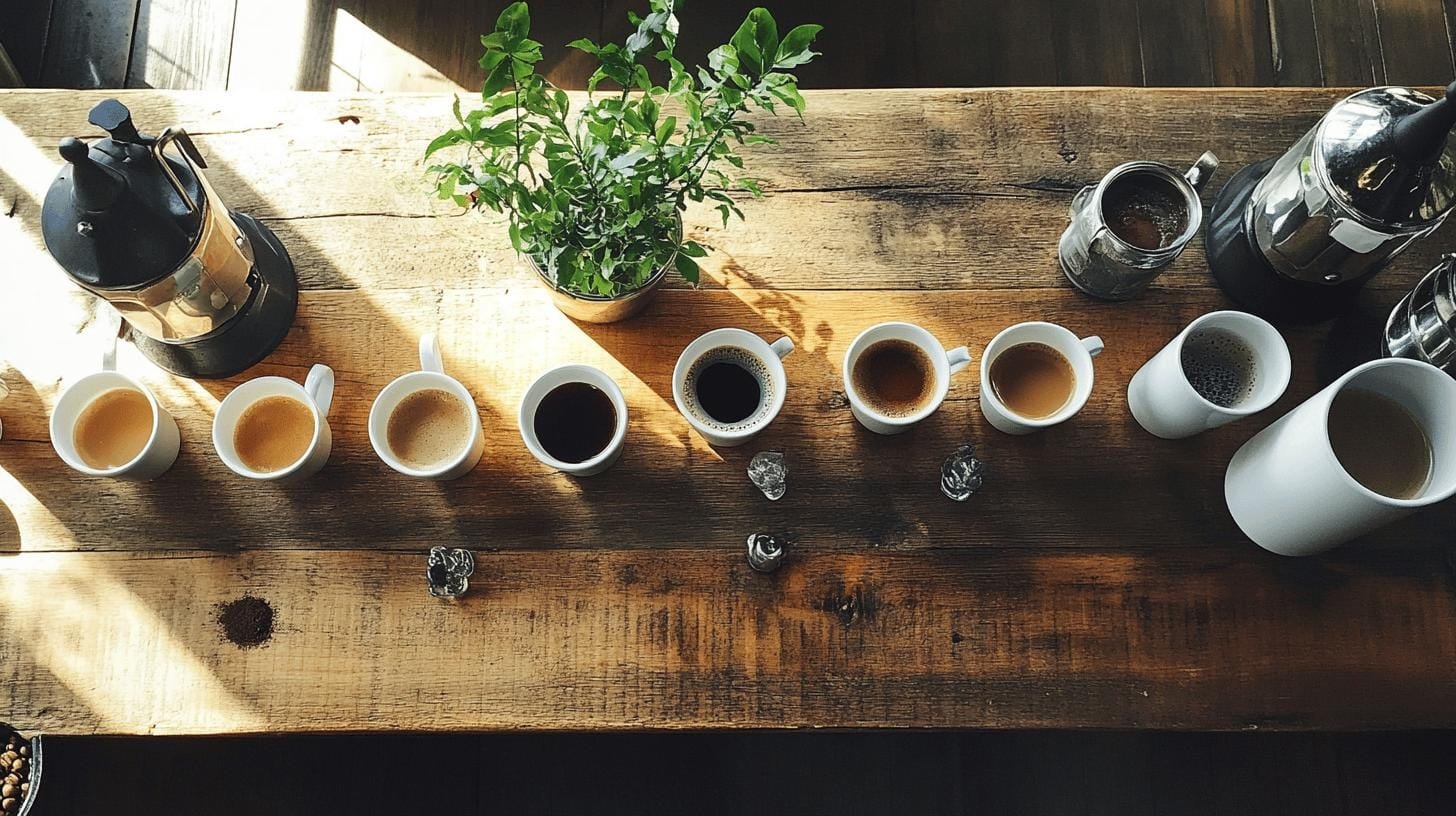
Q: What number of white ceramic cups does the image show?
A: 9